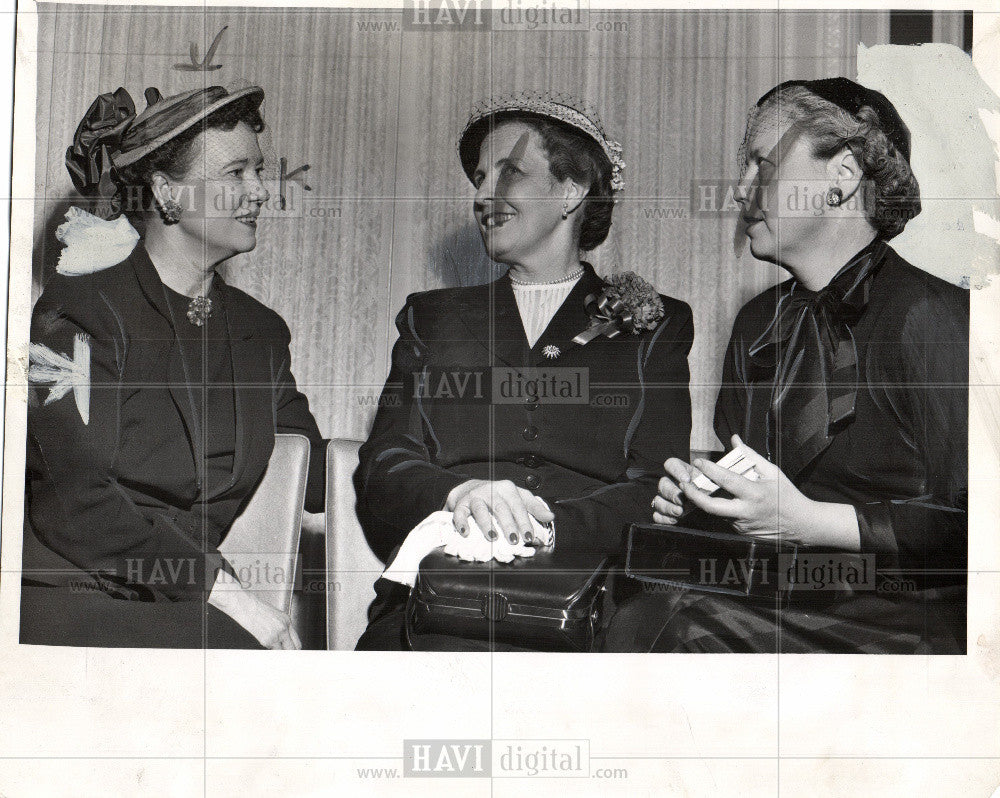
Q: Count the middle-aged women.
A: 3